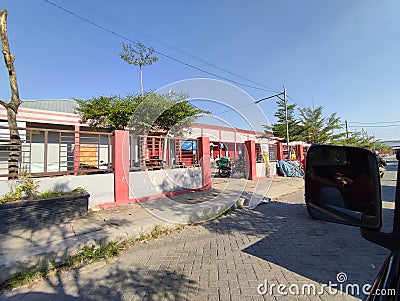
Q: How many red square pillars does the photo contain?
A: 5